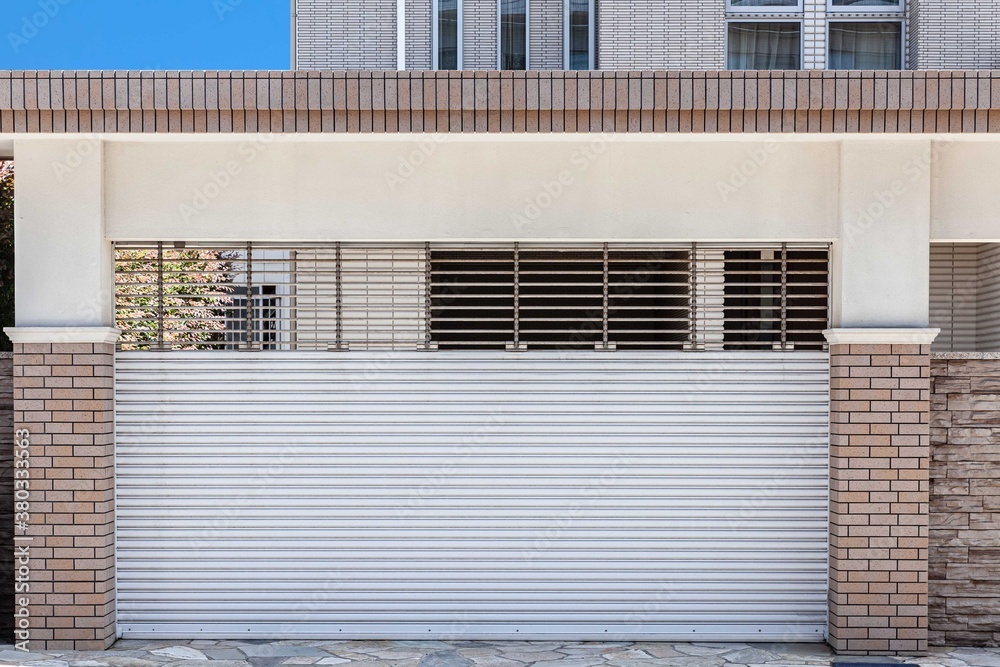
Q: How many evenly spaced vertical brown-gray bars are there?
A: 8